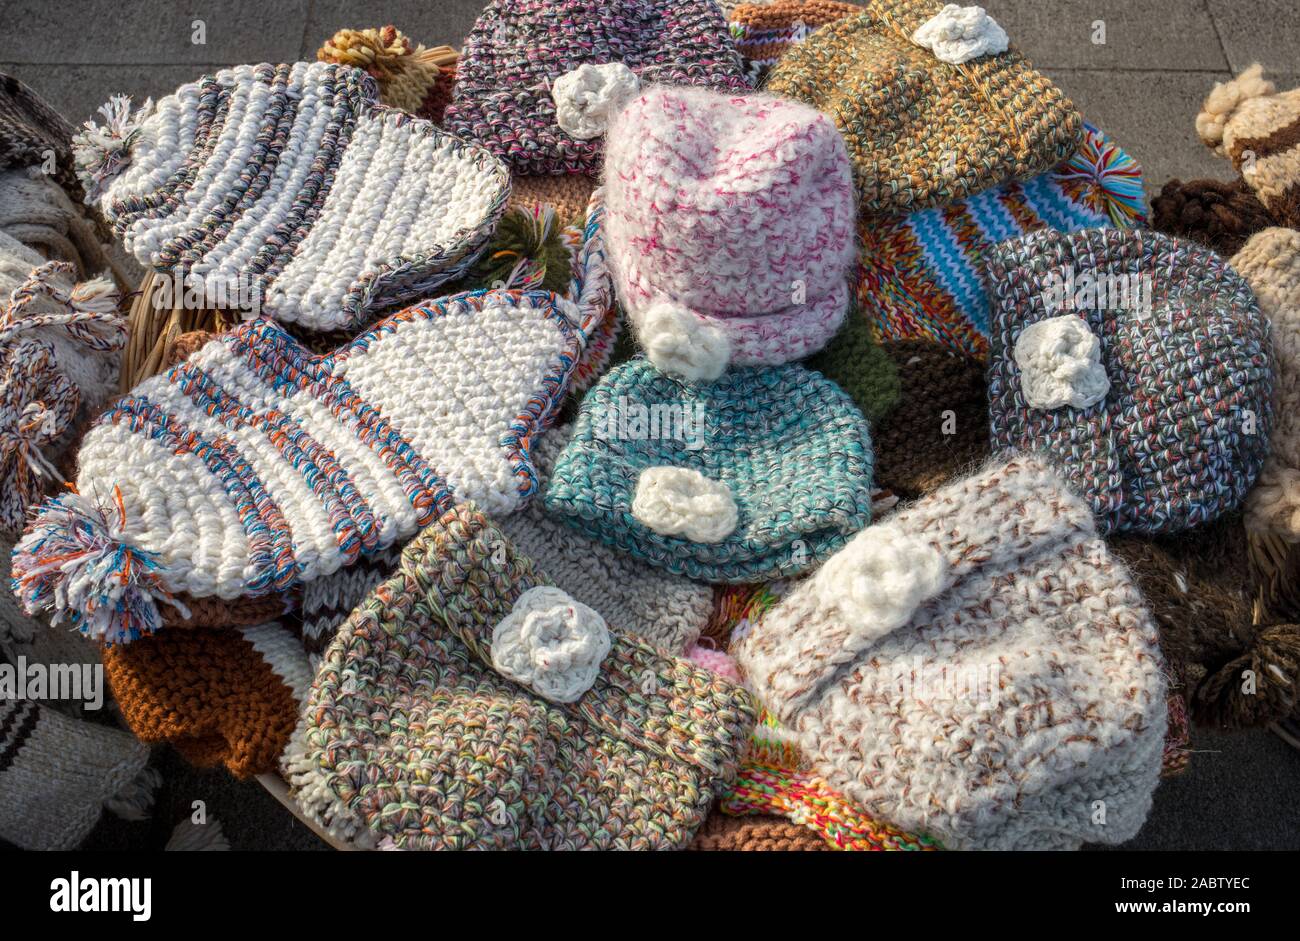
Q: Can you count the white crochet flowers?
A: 7